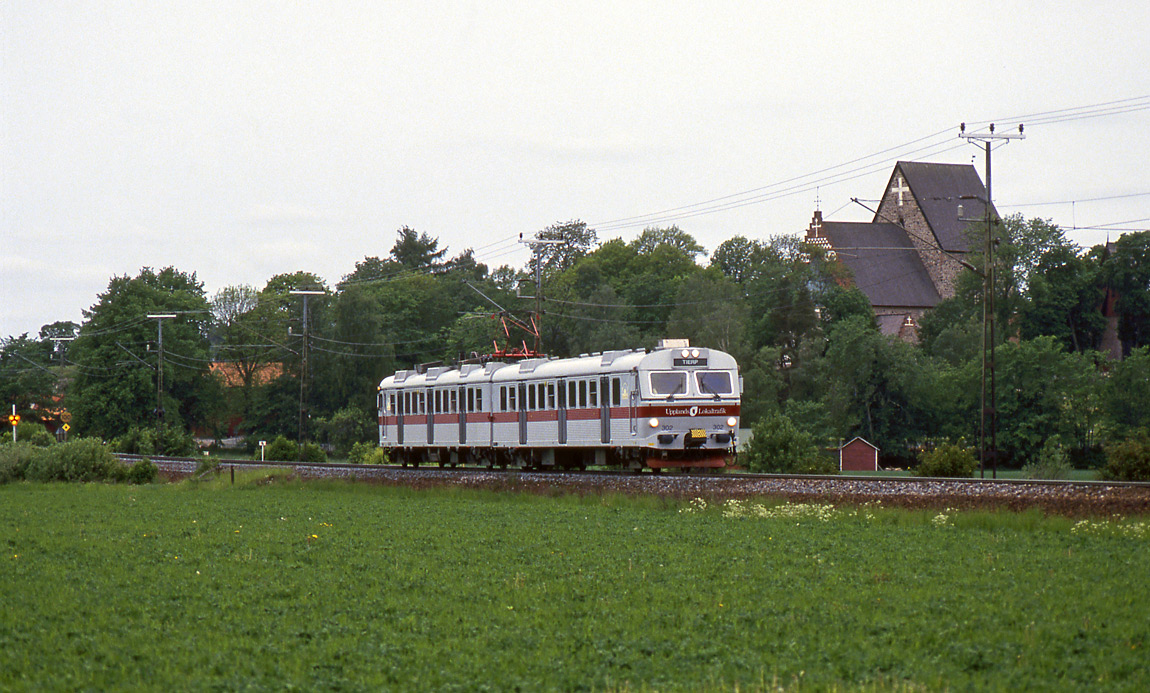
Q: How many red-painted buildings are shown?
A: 1